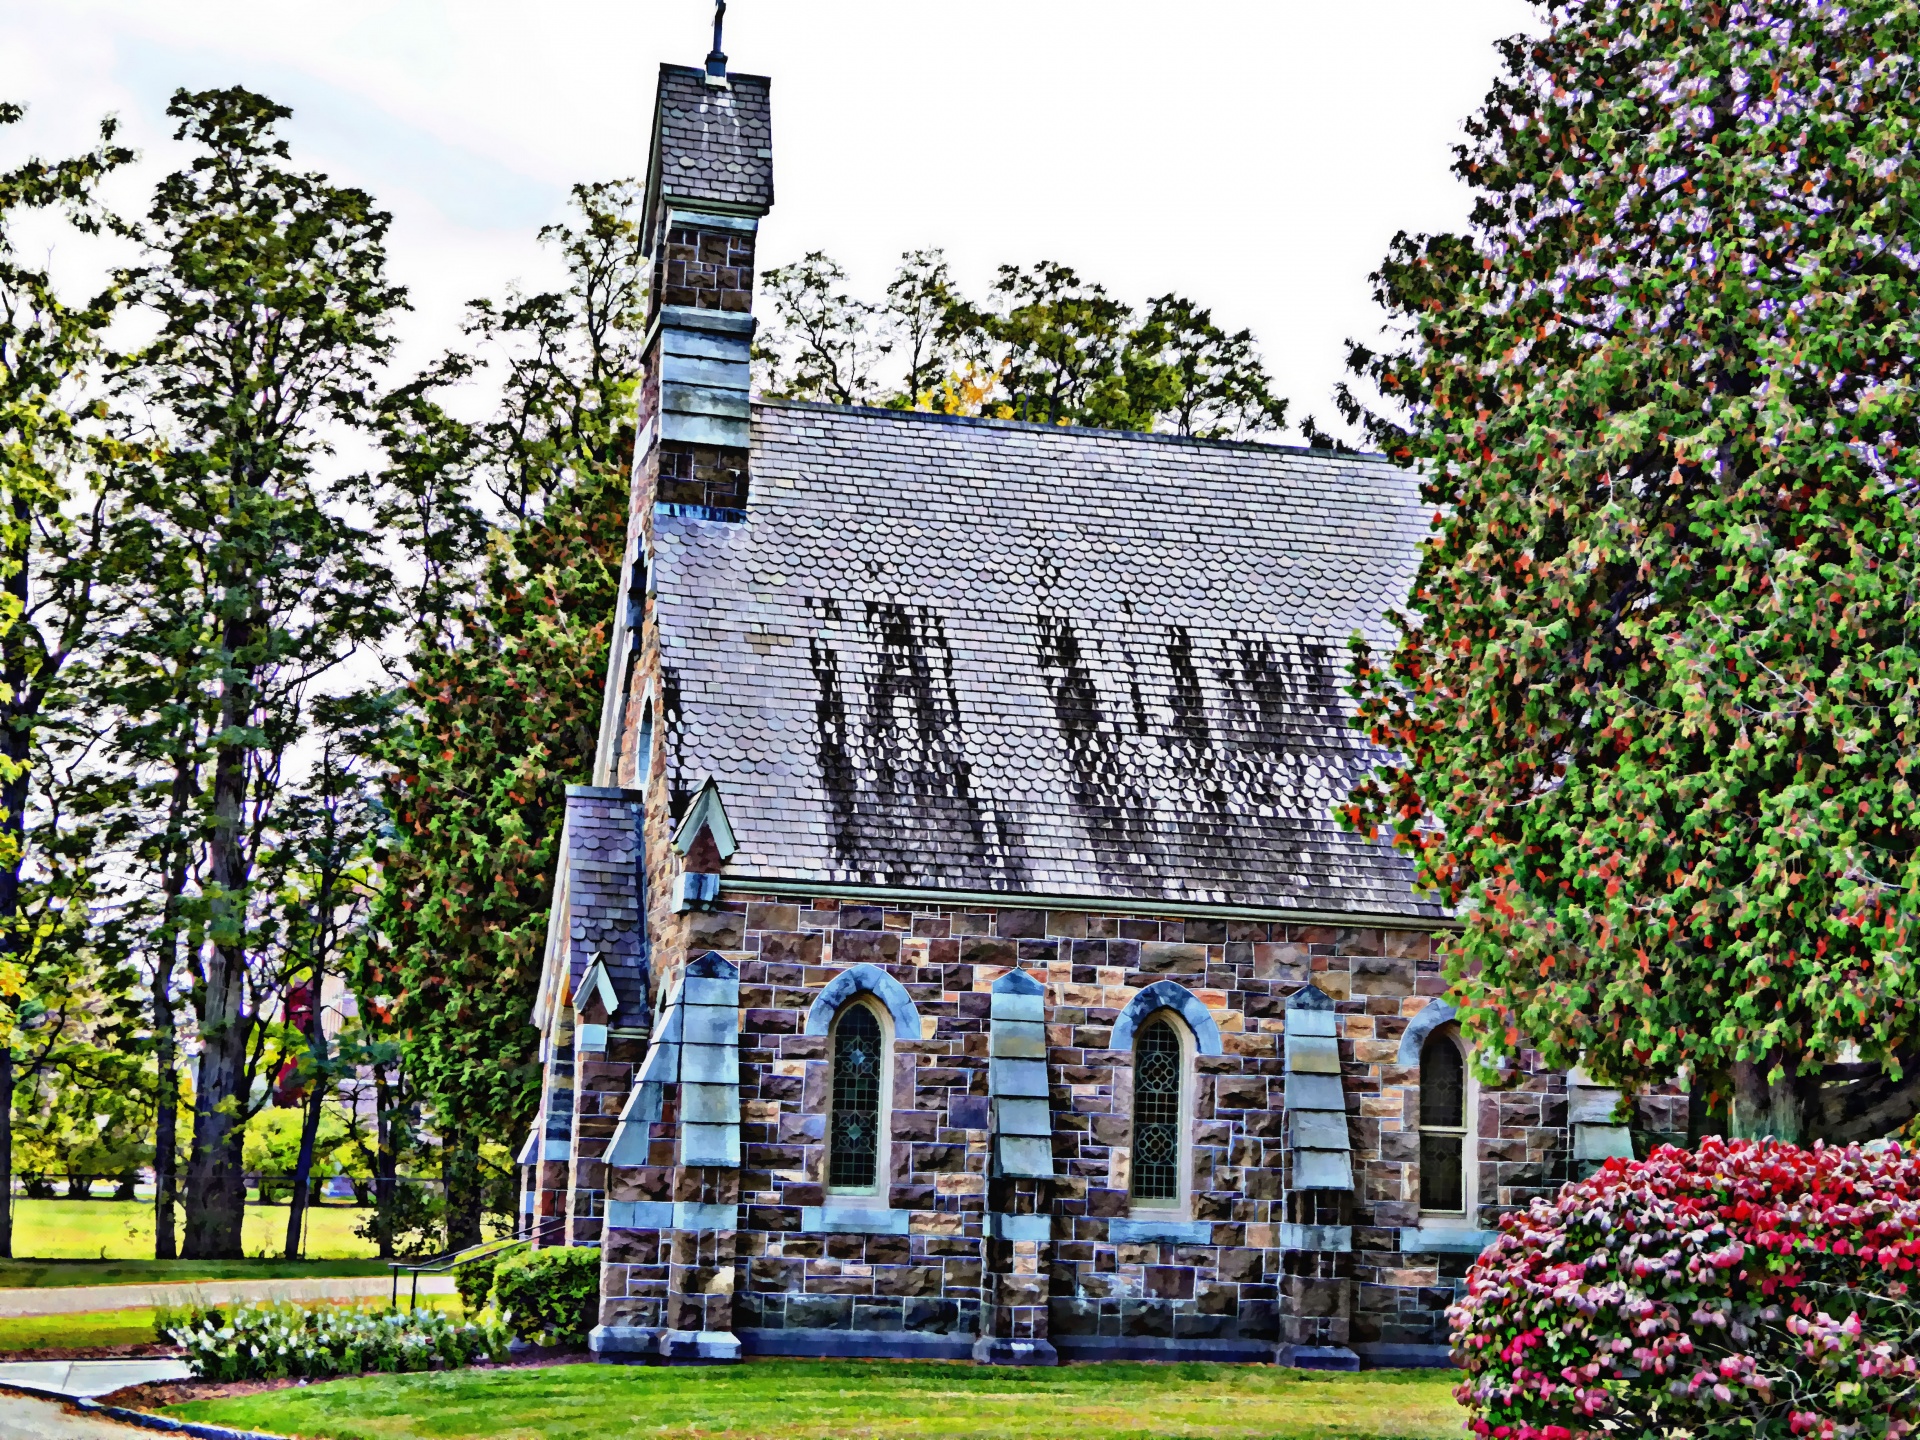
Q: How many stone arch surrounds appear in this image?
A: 3